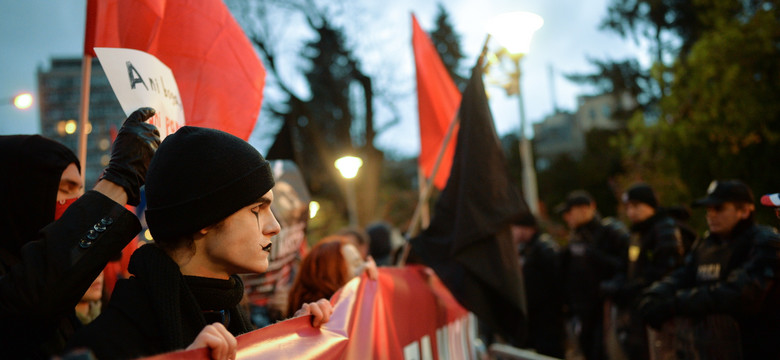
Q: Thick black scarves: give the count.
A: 1